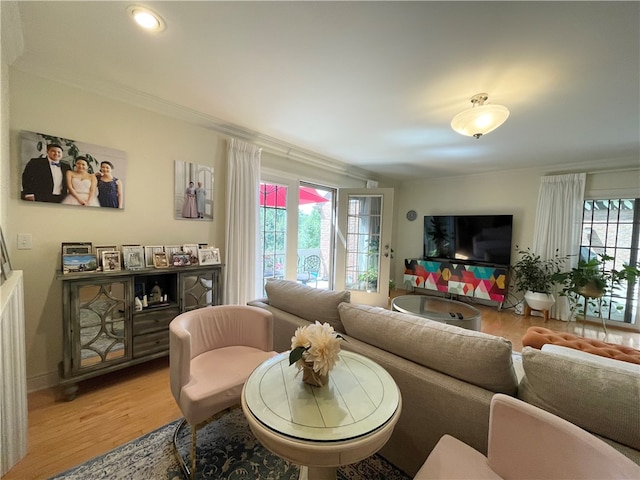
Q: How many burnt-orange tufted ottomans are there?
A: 1